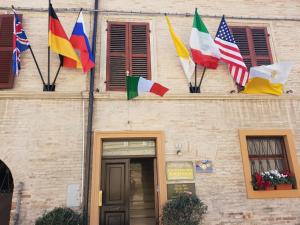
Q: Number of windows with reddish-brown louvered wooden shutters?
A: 3